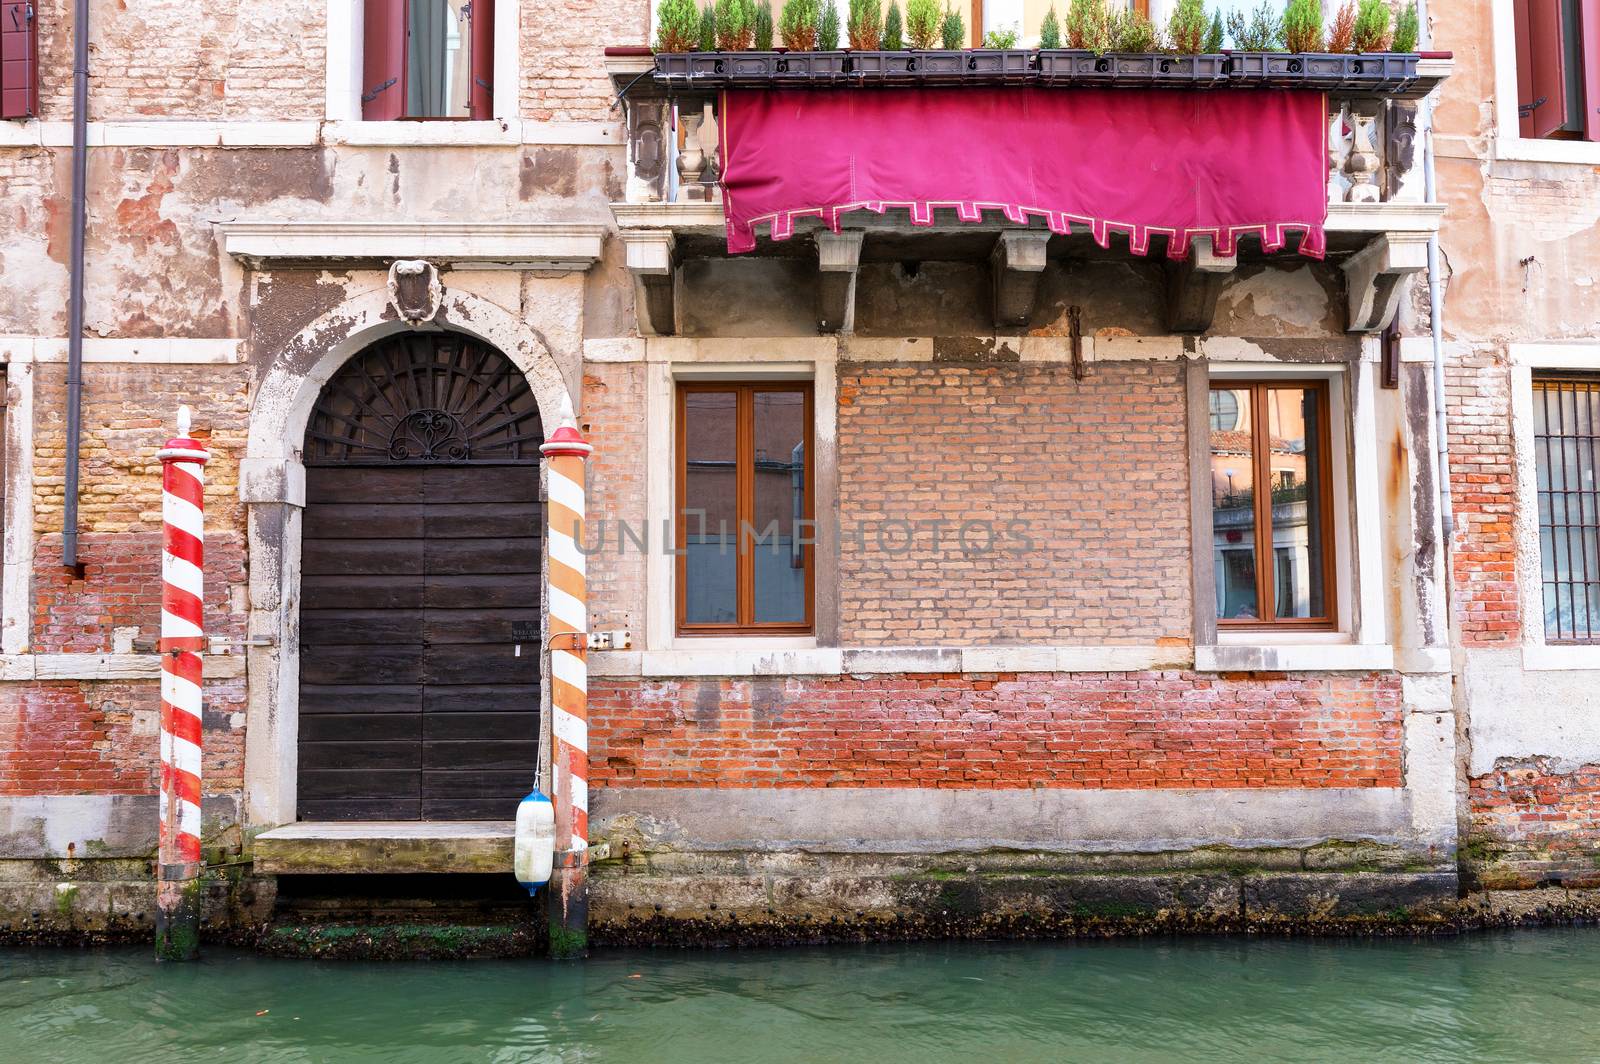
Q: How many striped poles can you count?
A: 2